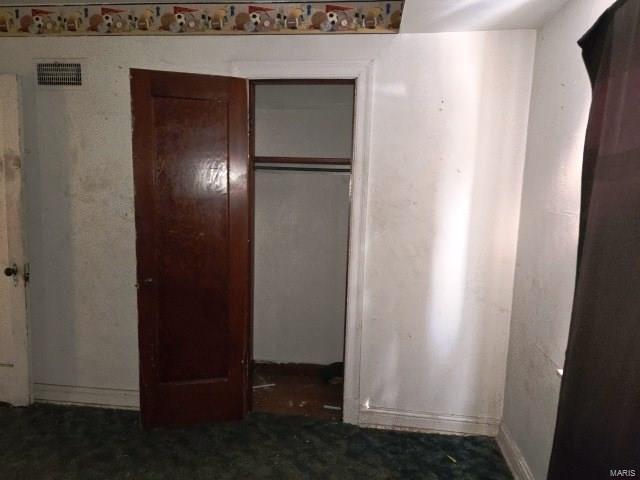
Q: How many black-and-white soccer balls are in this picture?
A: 5